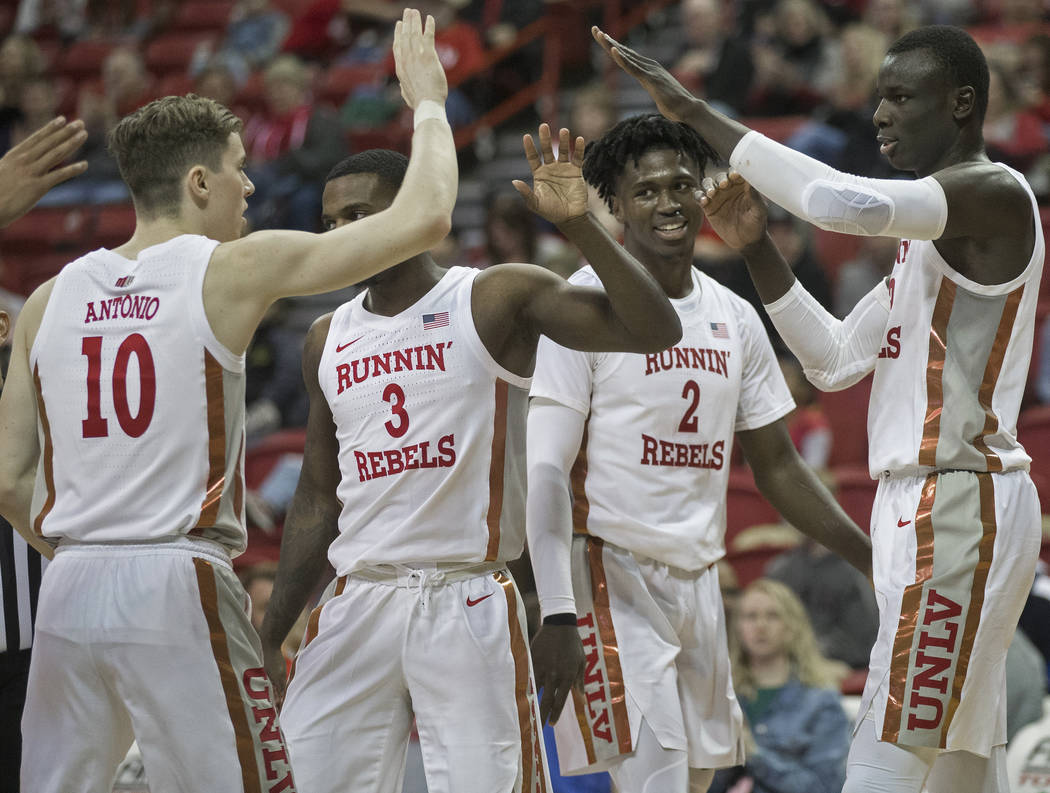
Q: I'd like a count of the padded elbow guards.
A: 2